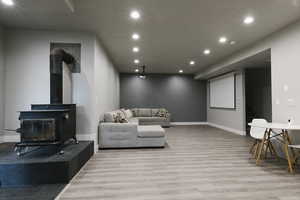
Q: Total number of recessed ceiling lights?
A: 11